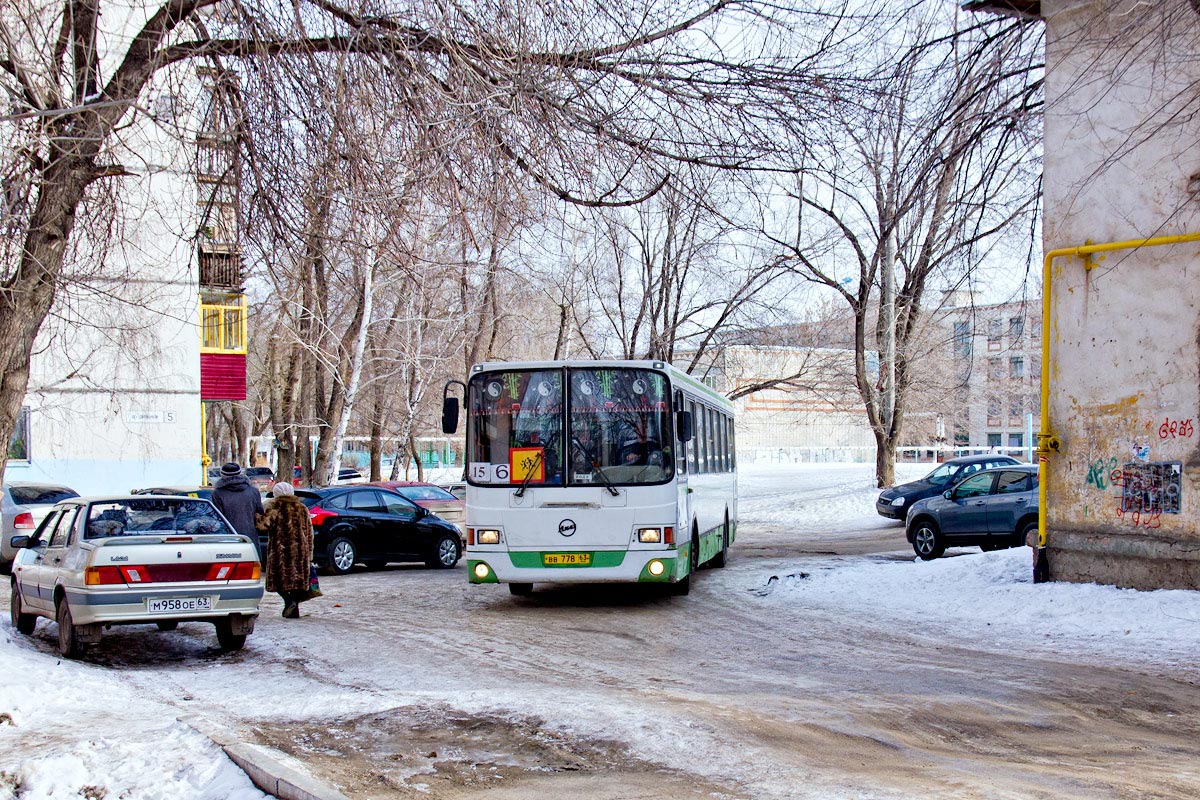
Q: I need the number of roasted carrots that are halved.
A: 0